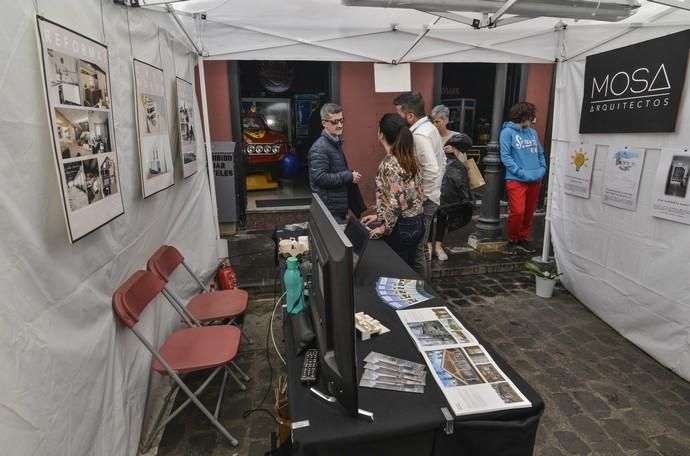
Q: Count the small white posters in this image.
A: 3